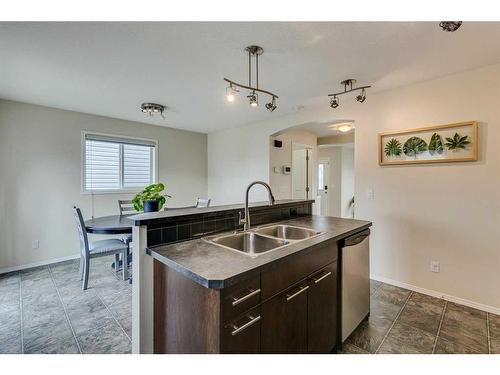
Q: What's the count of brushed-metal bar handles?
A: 4